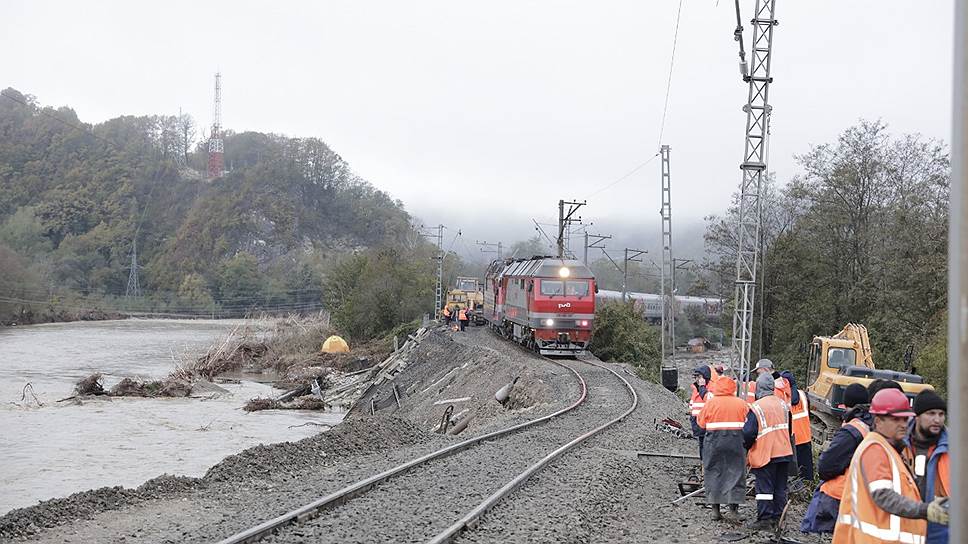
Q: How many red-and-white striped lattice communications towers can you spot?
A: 1